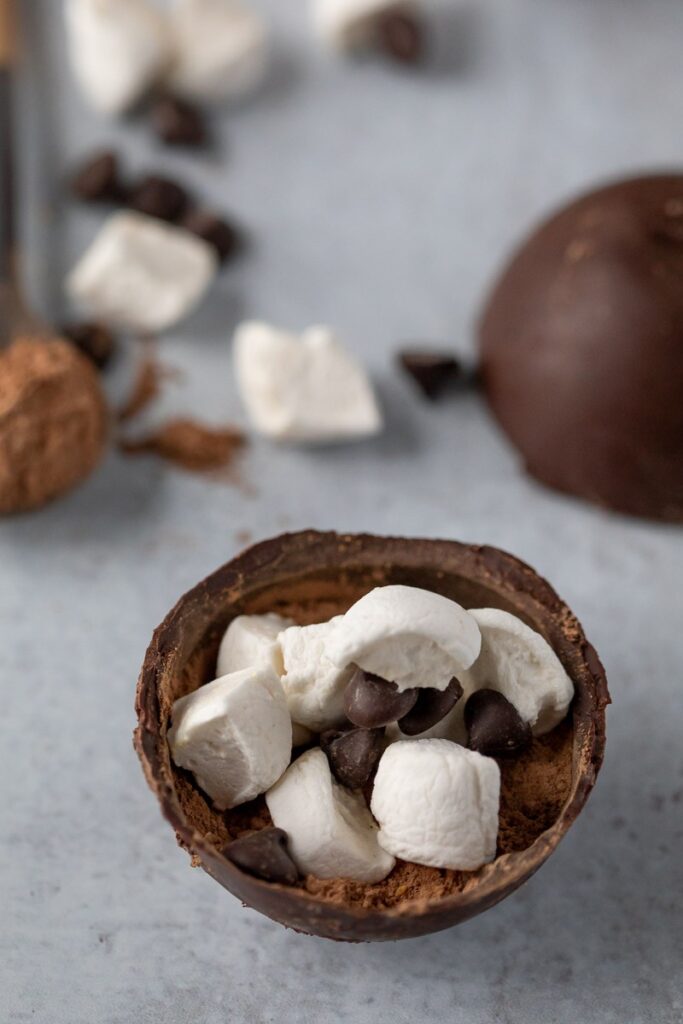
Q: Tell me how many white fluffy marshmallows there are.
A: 12